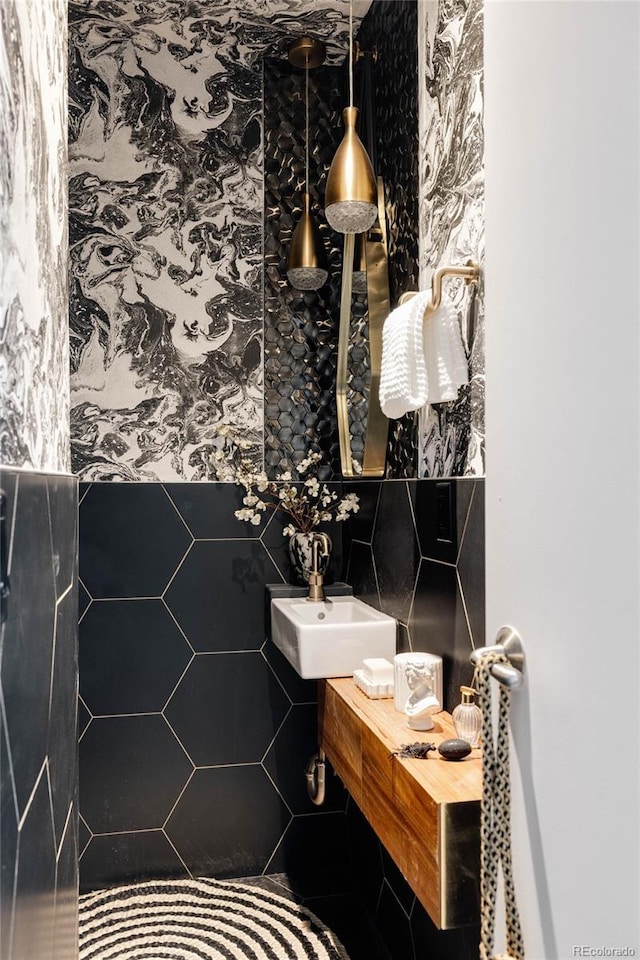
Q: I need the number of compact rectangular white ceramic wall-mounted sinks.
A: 1